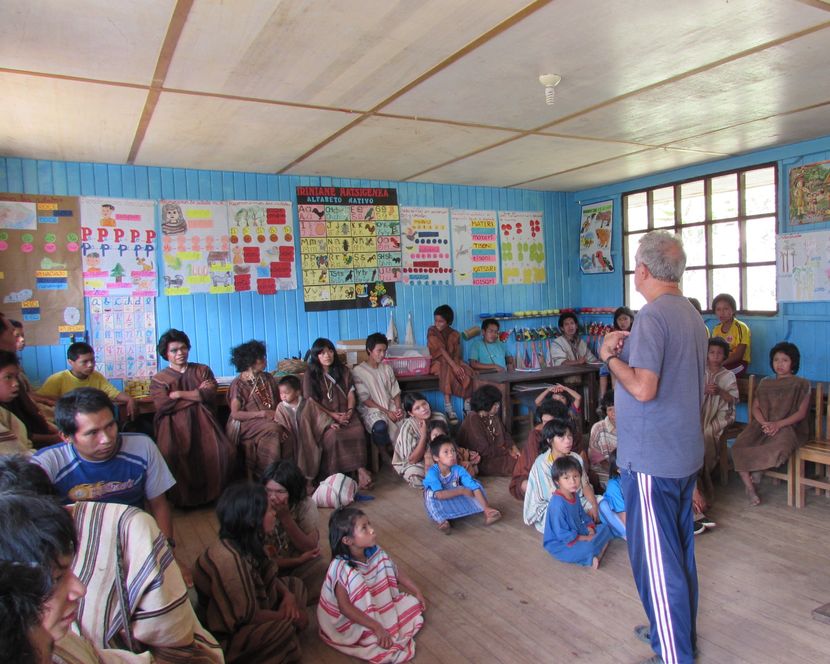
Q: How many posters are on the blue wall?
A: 12